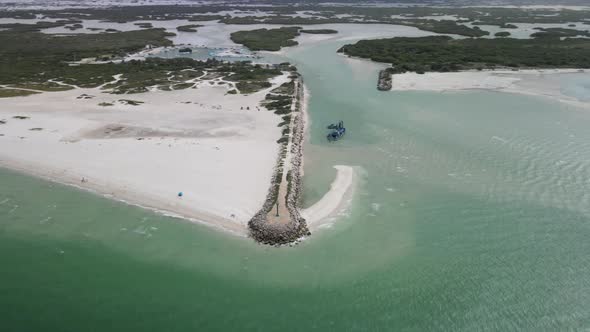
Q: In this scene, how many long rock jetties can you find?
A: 1